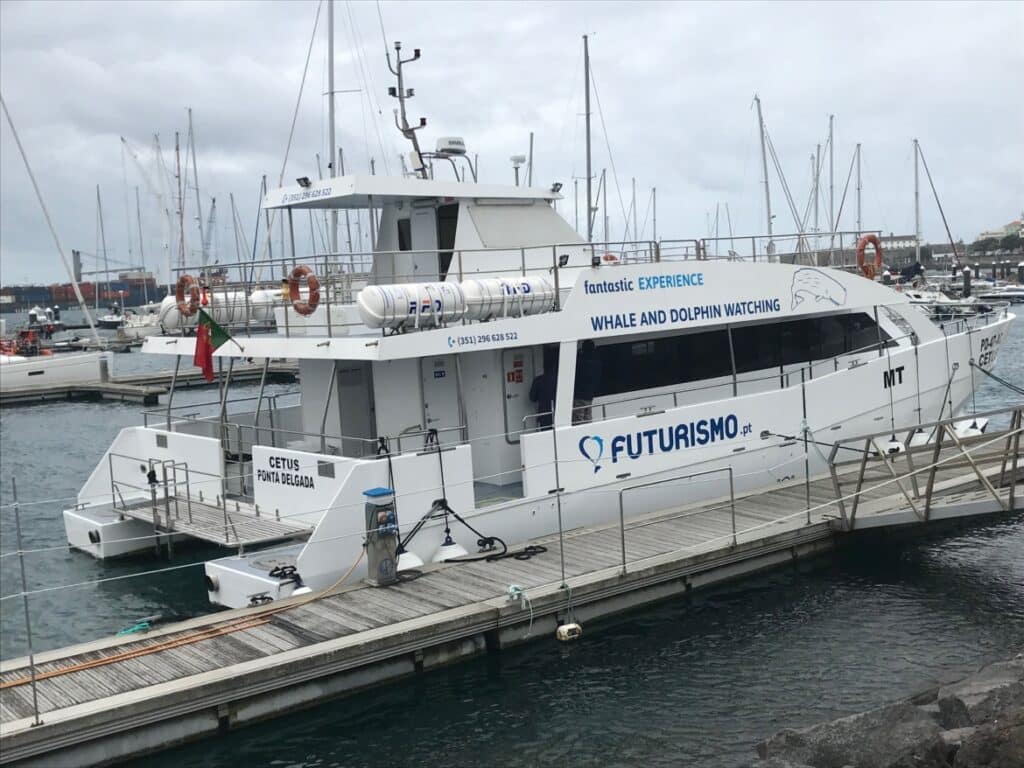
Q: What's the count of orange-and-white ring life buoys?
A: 3